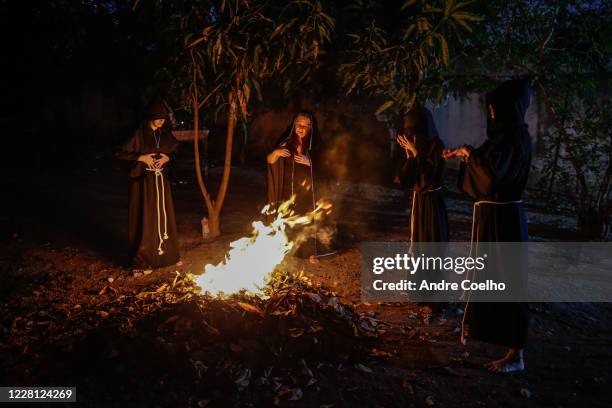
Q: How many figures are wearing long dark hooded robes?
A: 4